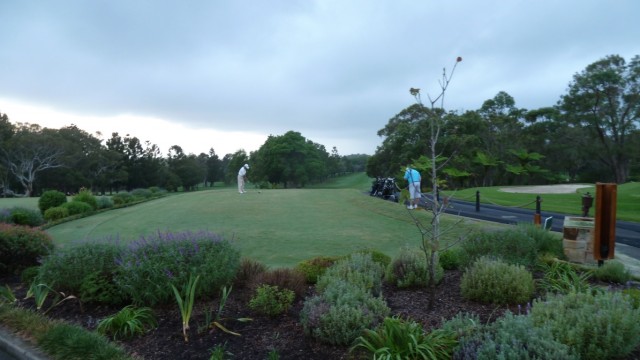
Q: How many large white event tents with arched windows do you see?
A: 0